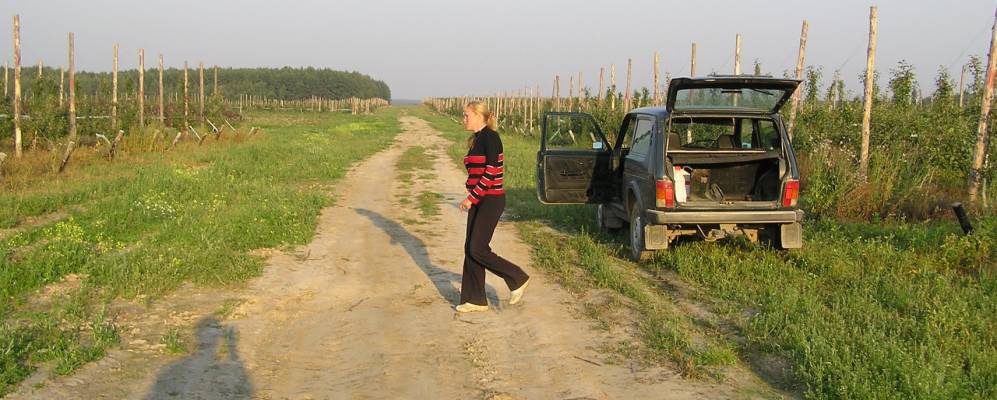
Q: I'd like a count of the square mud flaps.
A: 2